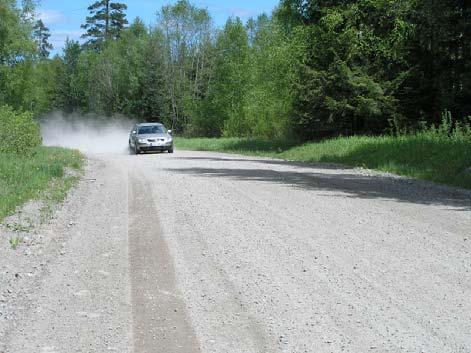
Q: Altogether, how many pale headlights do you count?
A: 2